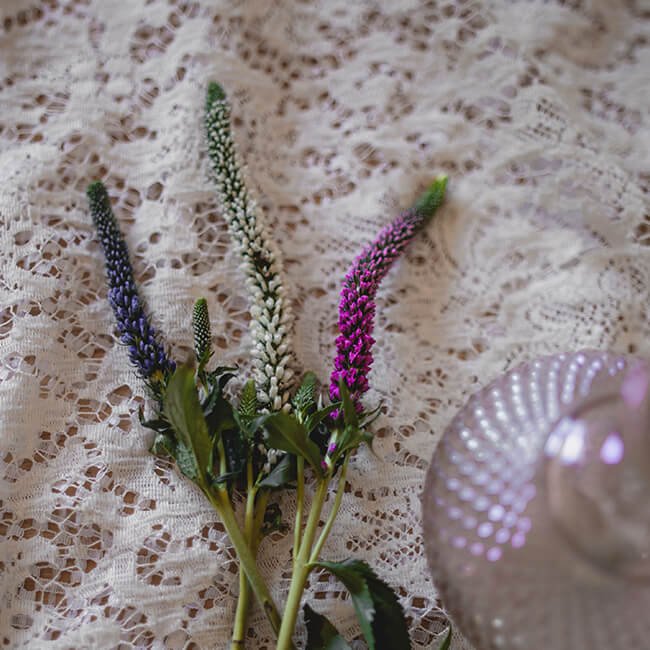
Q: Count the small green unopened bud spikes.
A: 3